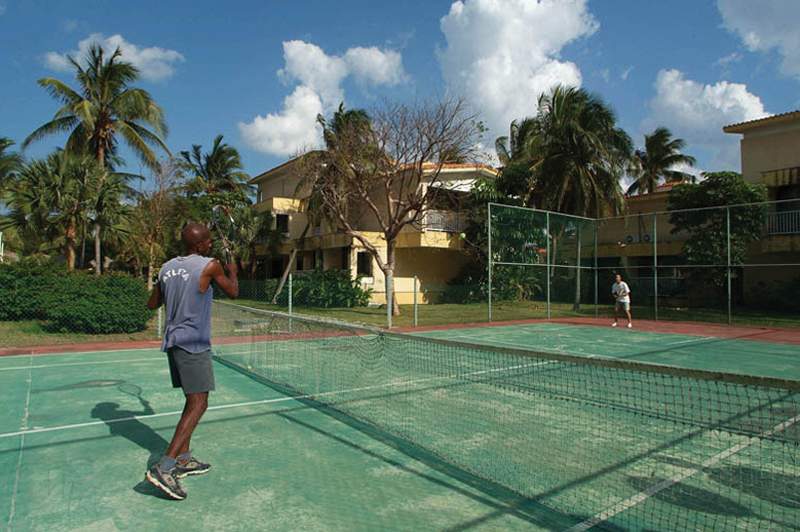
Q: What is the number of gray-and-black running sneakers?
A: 2